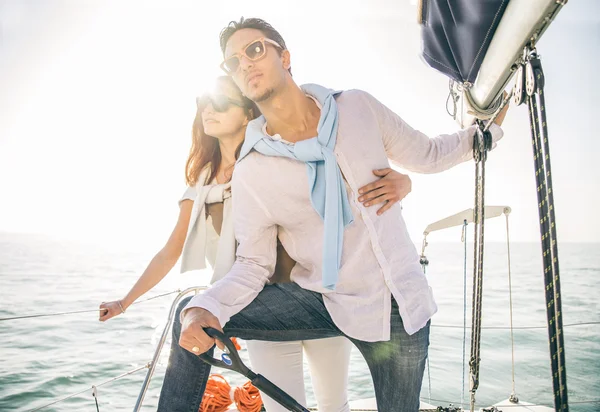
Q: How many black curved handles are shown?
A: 1